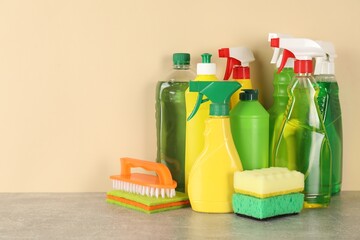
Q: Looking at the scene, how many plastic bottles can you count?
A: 8